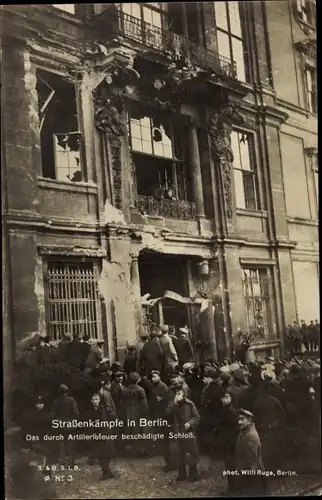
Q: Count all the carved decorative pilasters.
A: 2